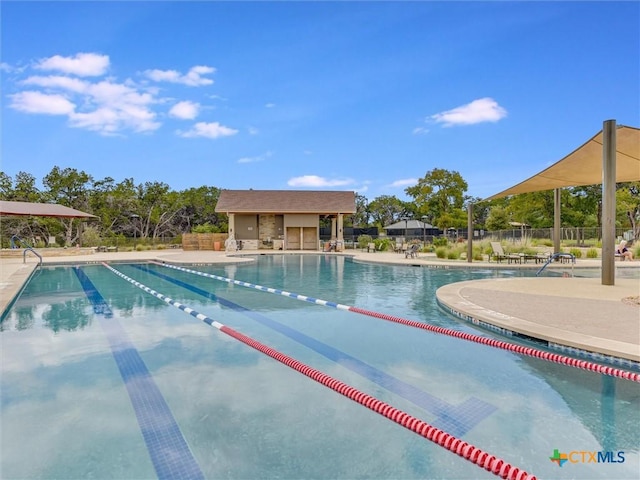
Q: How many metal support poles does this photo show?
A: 3